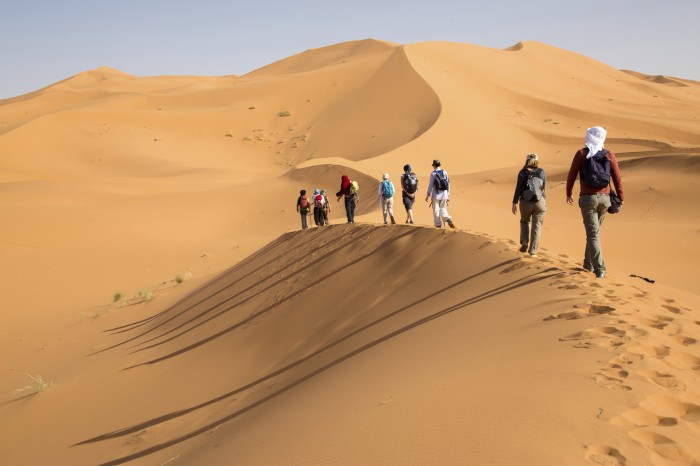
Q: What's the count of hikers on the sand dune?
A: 9